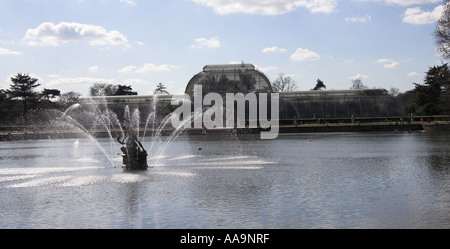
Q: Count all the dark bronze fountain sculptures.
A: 1